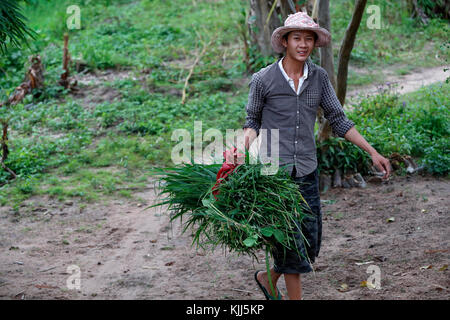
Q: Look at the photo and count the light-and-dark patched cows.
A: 0